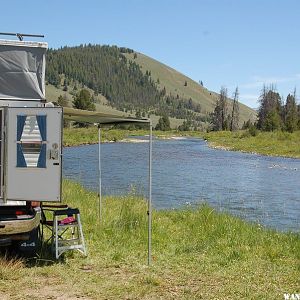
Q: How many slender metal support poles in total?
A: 2